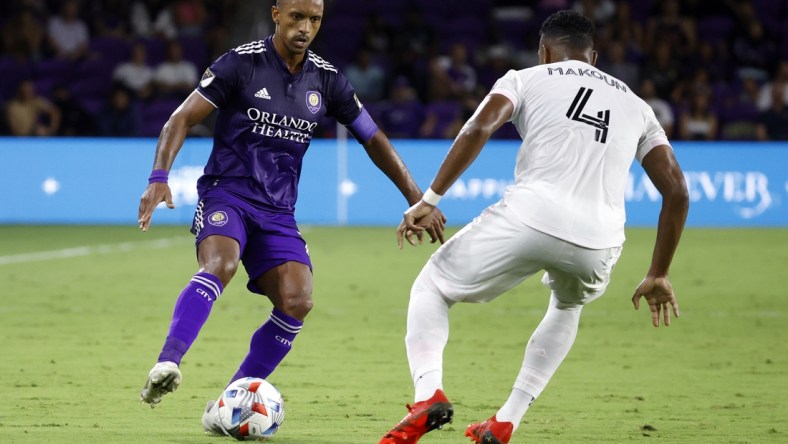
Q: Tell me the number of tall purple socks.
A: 2